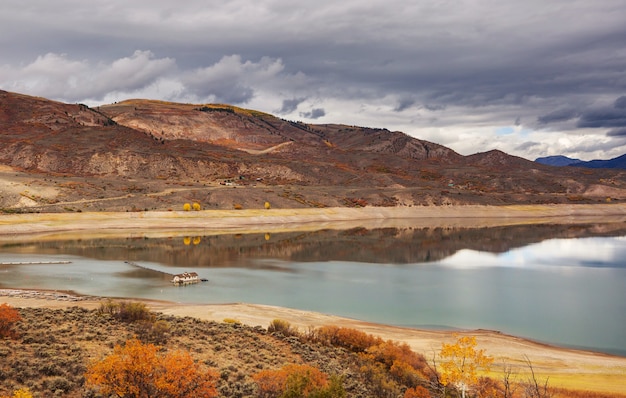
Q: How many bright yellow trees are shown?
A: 4